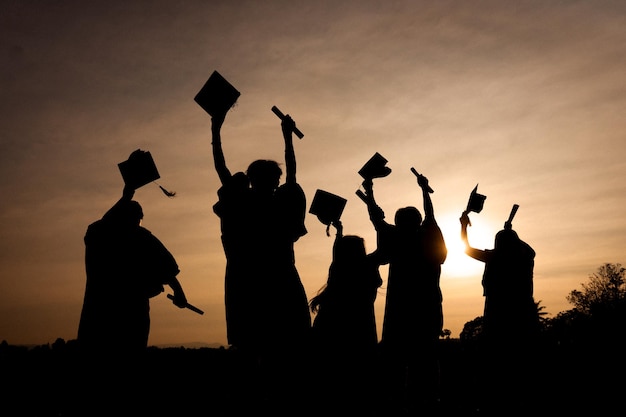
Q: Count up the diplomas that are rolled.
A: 5